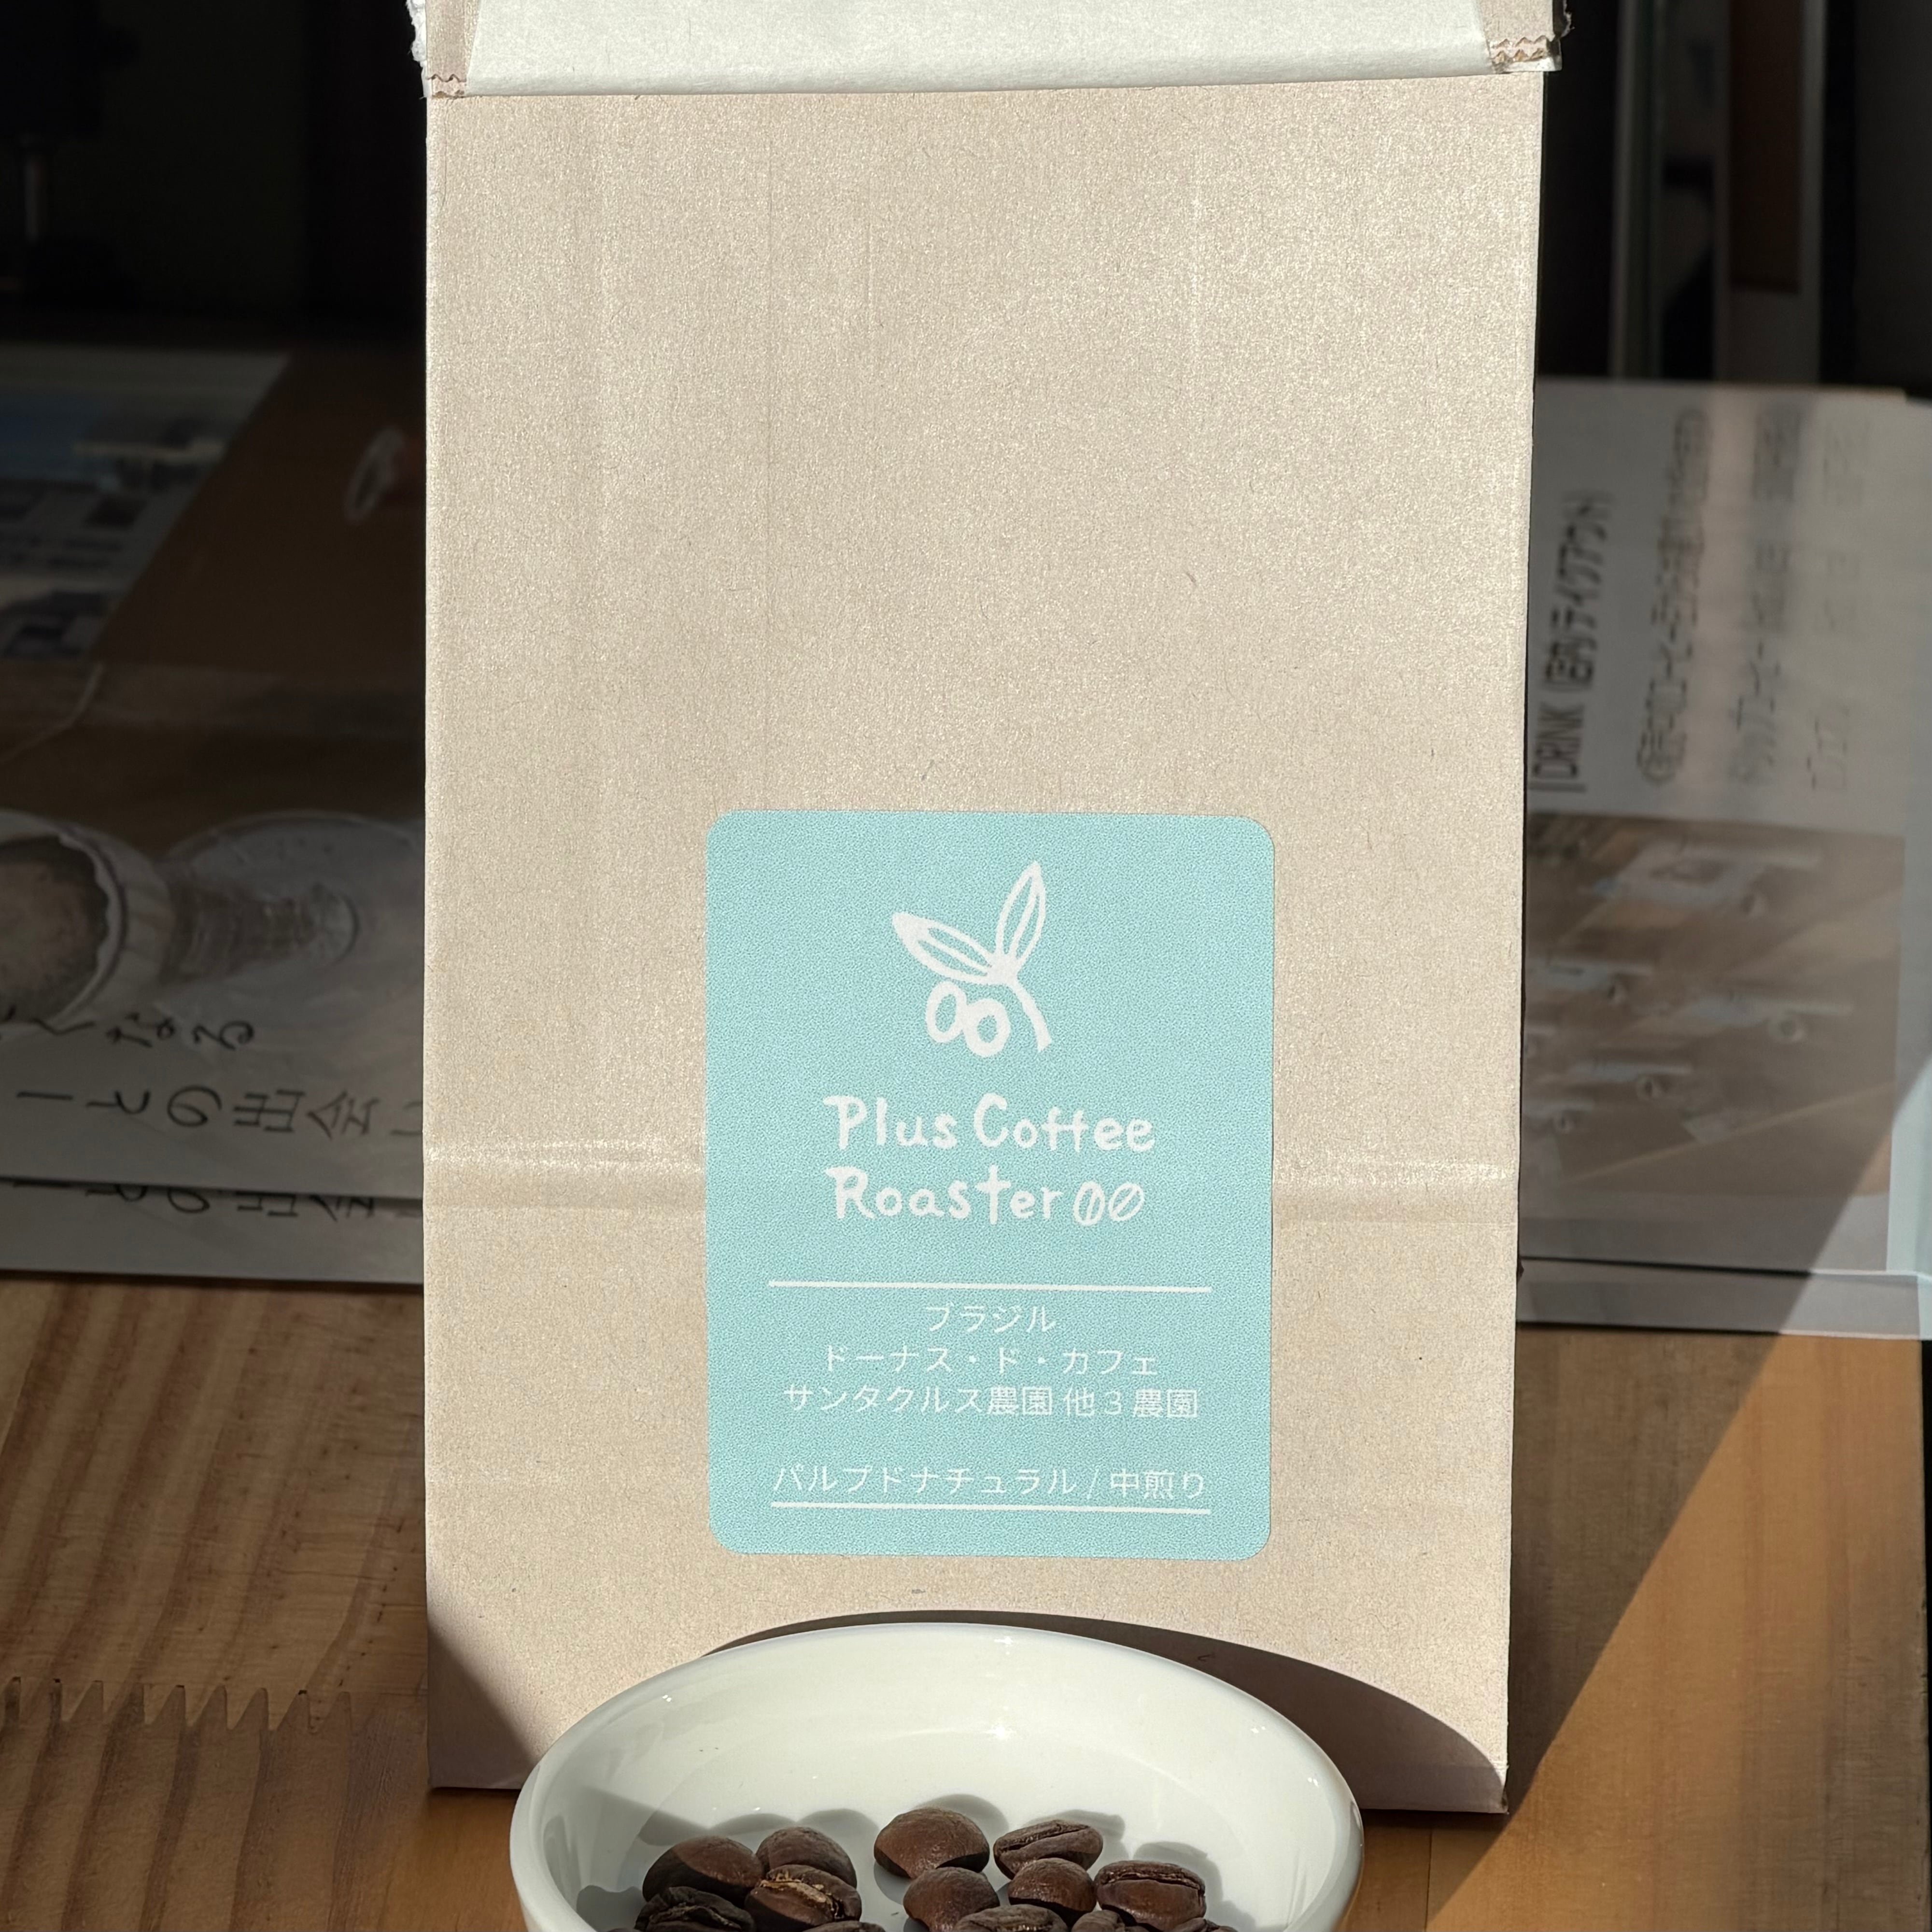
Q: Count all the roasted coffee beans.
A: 14